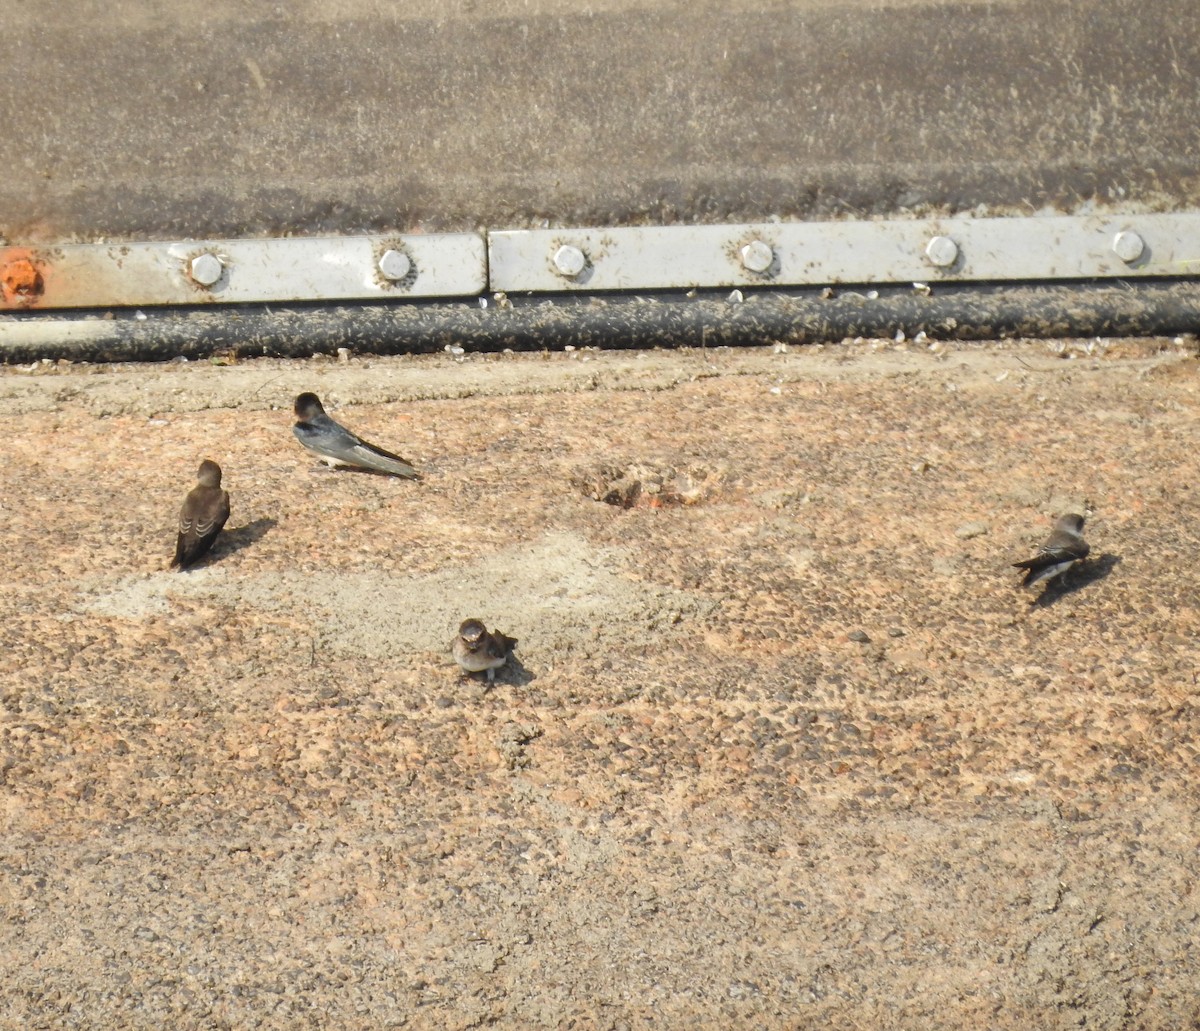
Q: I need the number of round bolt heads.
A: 7